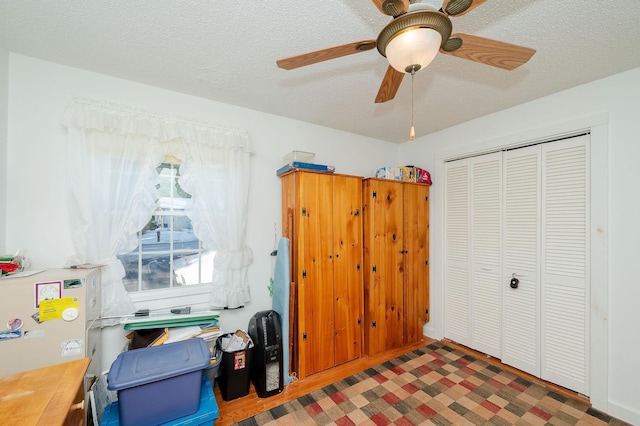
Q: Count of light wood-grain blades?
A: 5